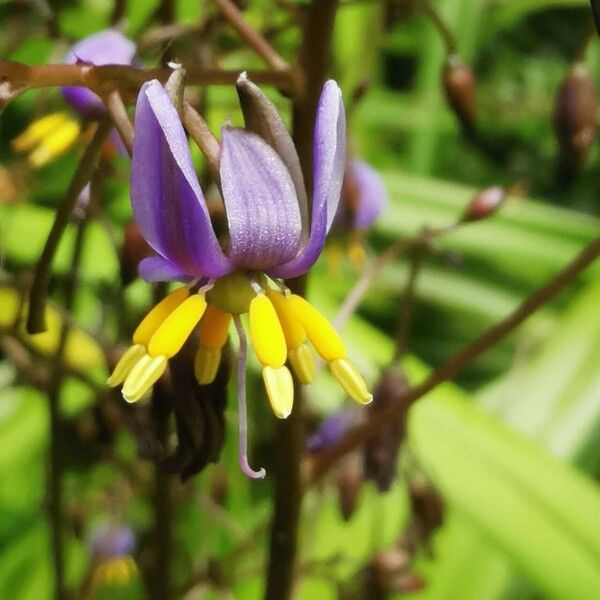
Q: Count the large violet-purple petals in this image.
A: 3